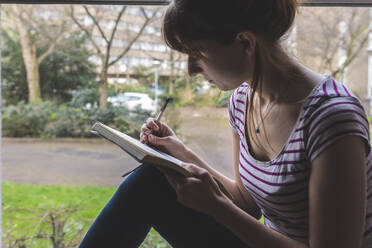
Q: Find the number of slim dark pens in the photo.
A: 1